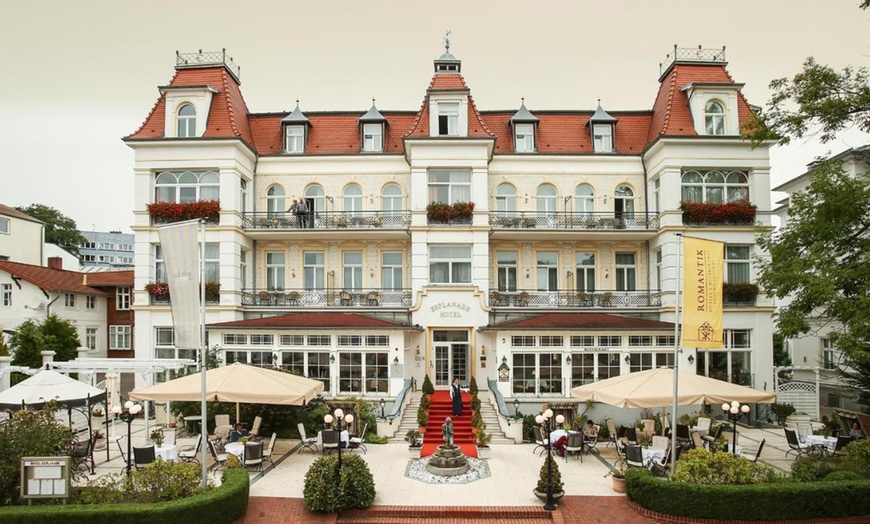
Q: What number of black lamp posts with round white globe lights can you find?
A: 4